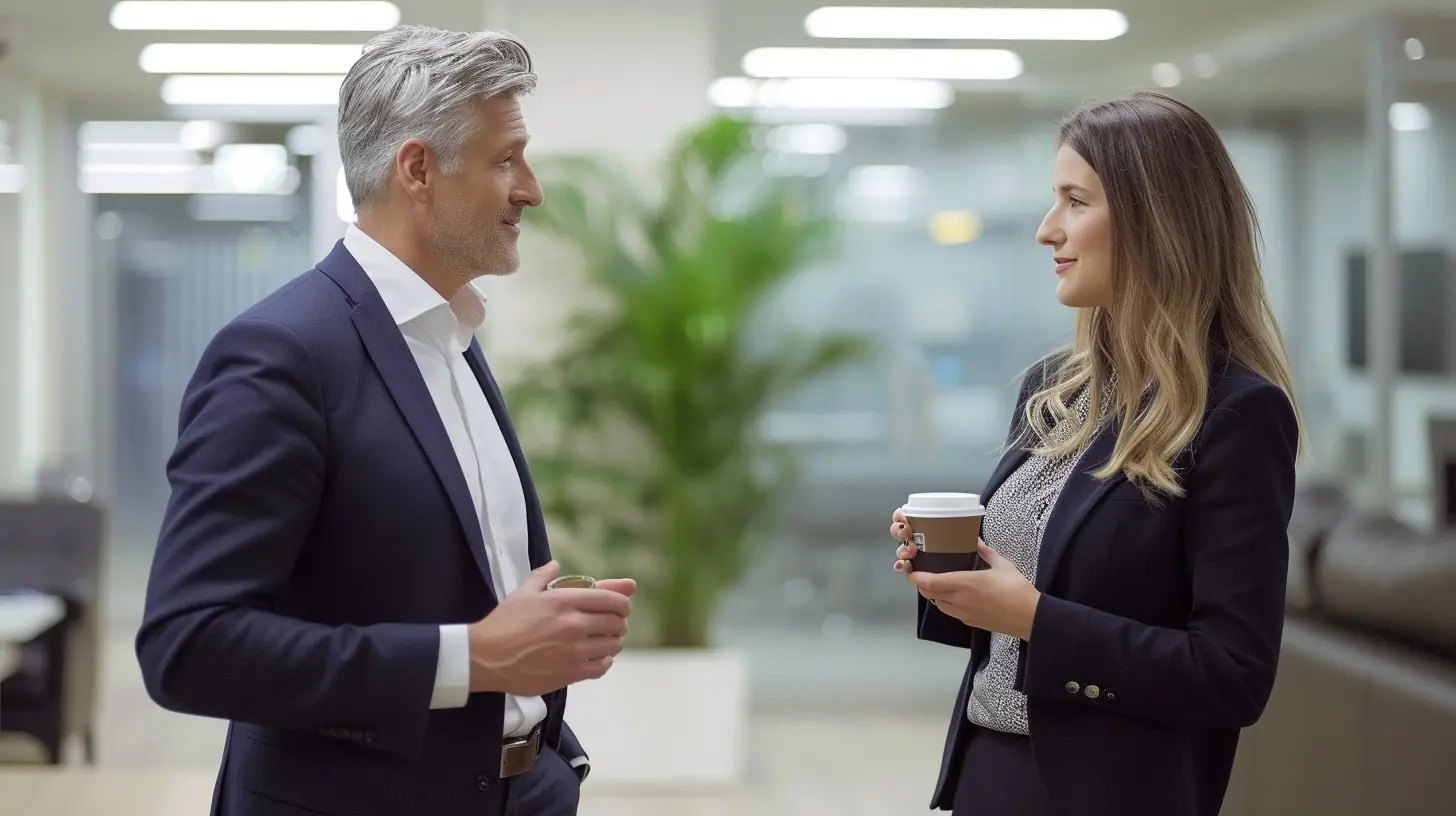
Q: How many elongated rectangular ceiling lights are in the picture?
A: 6